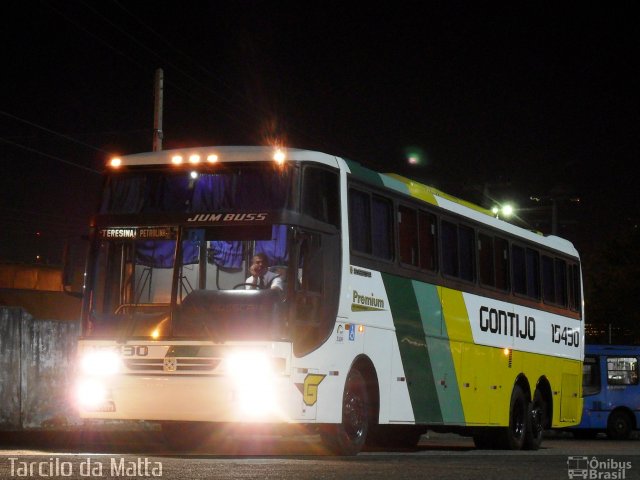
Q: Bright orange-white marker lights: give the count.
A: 5